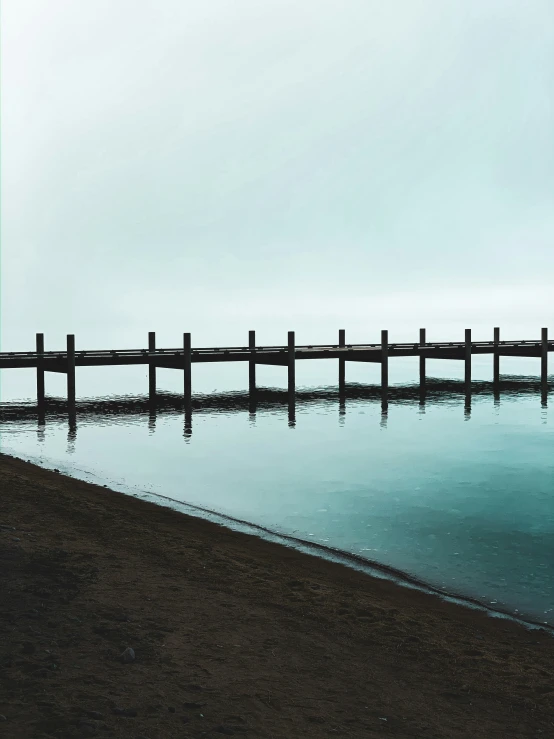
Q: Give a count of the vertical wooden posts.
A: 12